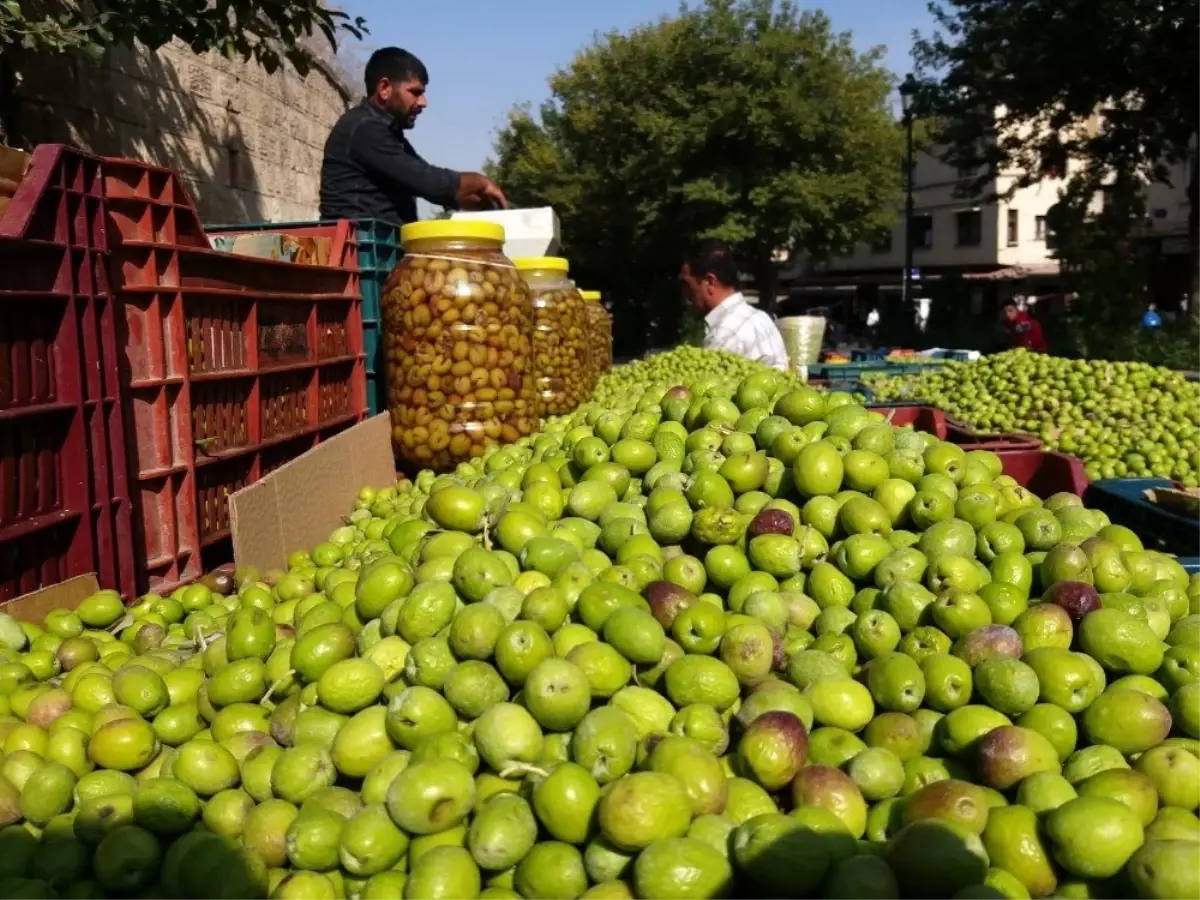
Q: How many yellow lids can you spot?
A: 3